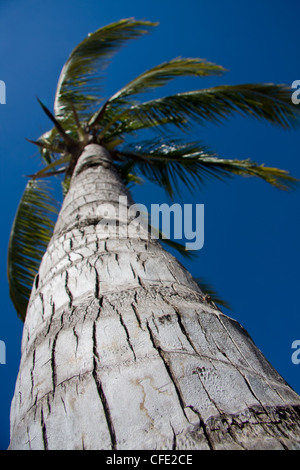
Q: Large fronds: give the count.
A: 5